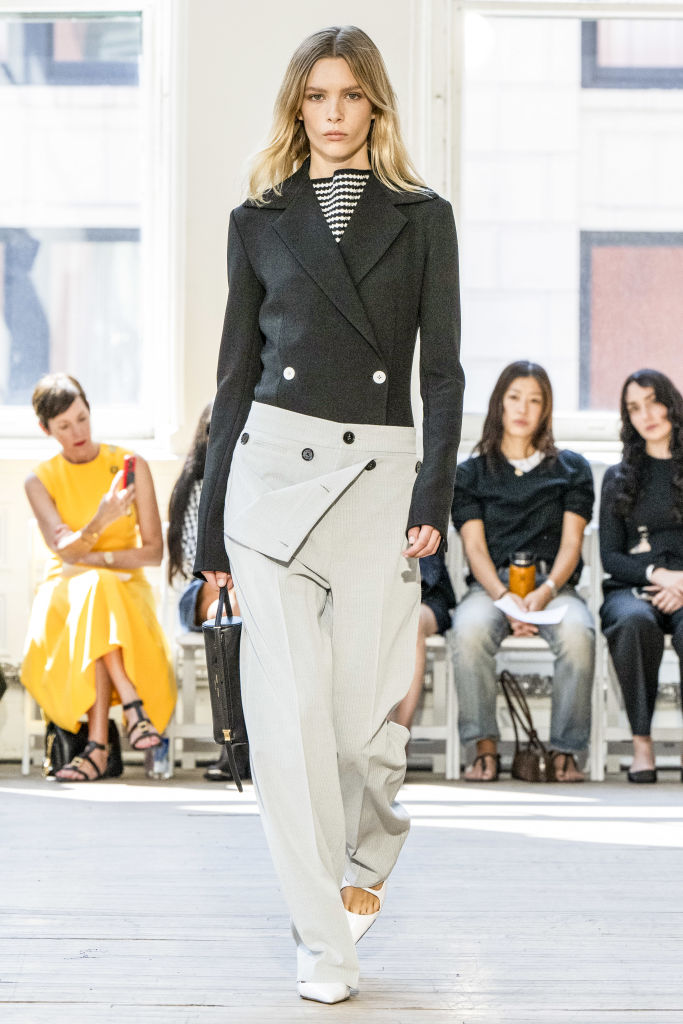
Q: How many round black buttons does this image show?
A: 5